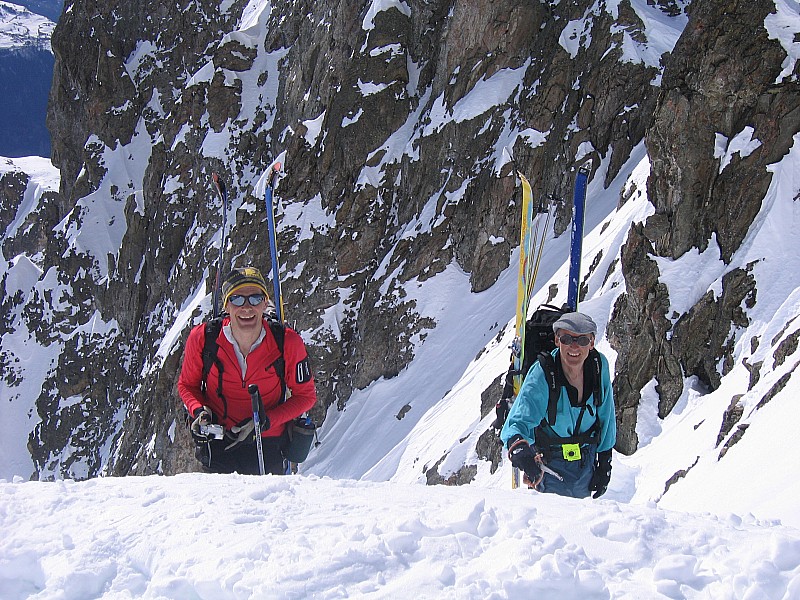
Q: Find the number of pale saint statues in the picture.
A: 0